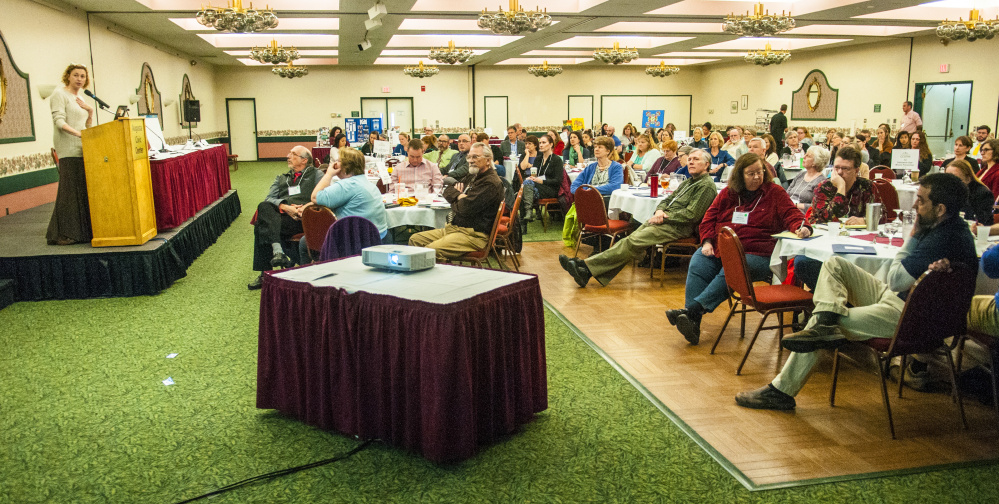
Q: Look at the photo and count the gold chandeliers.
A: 12